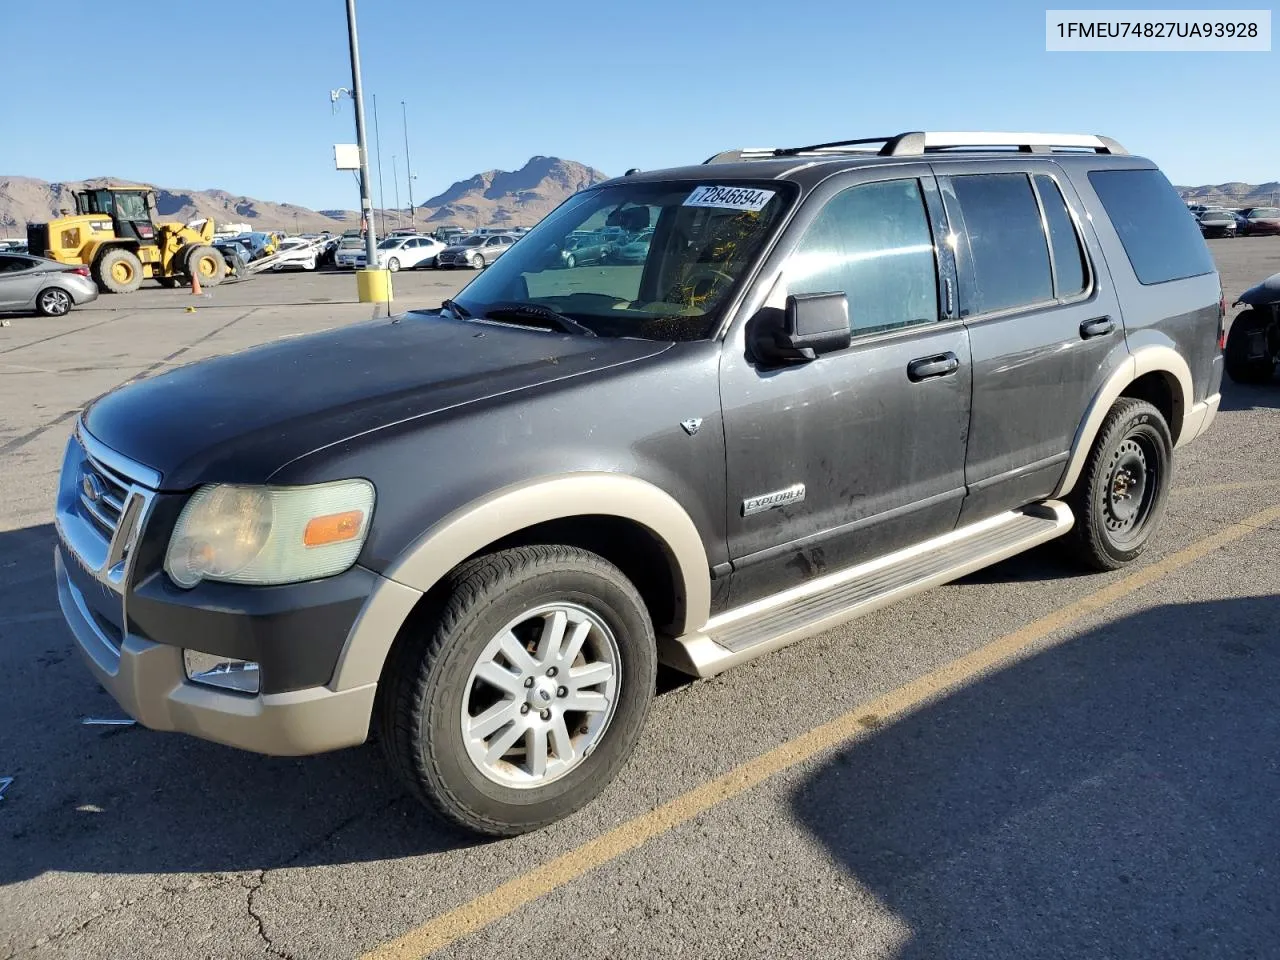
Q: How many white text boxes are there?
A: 2